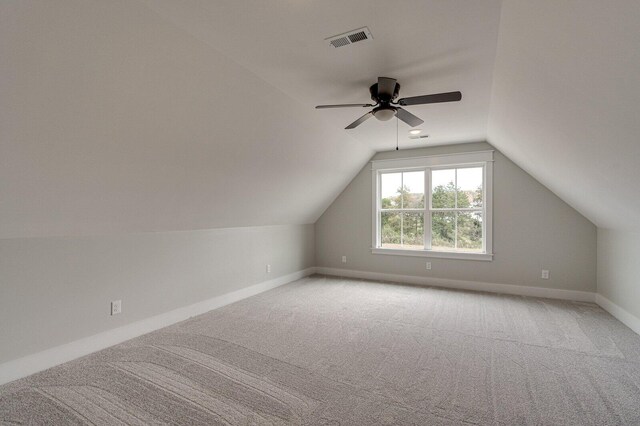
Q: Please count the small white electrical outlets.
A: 5